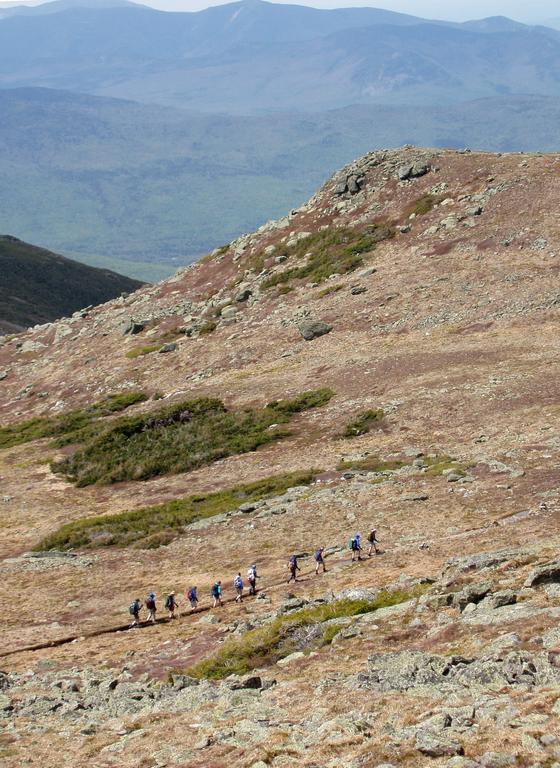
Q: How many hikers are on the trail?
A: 11